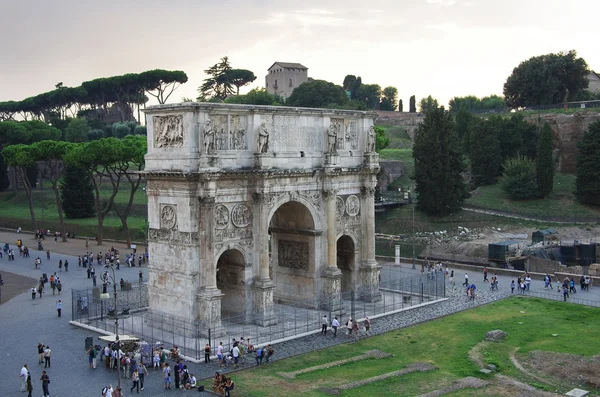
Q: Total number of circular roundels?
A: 5